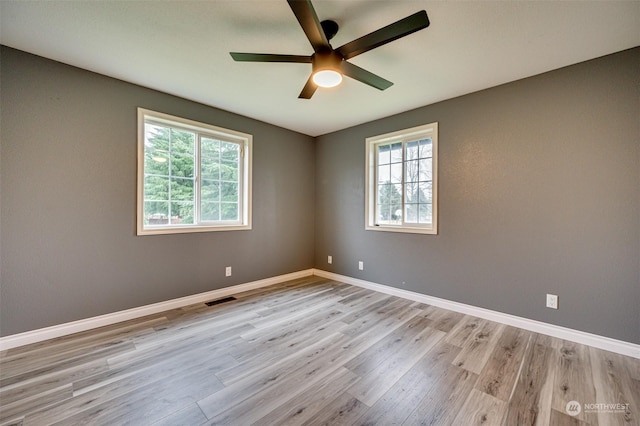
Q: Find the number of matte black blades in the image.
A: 5